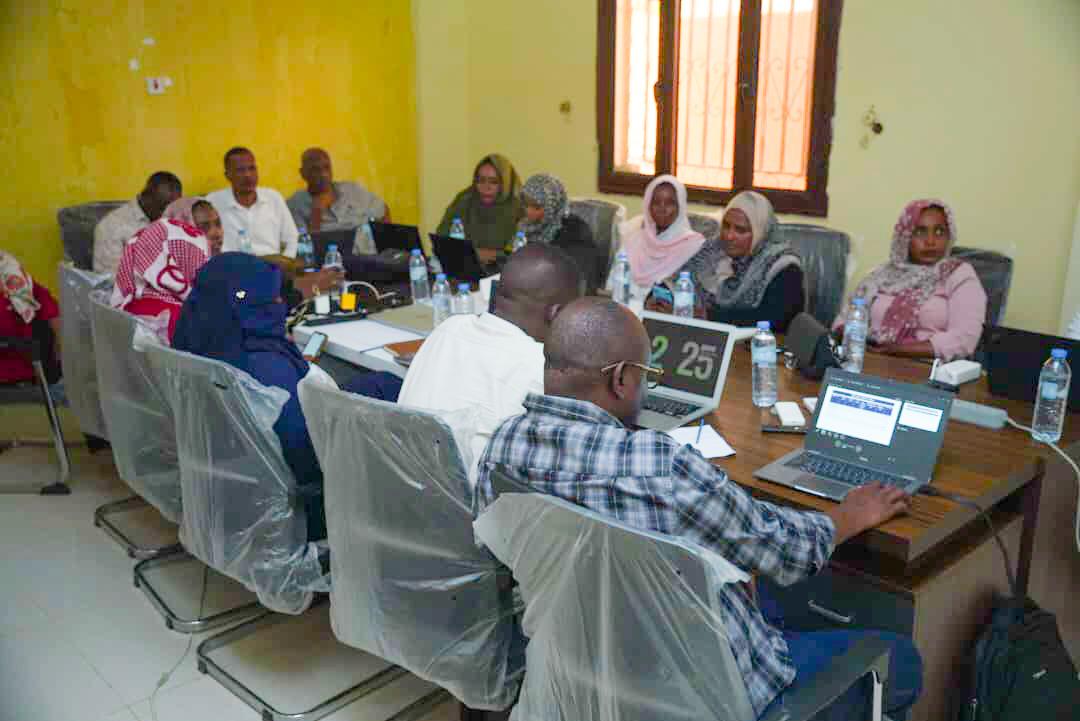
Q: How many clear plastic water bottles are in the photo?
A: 13